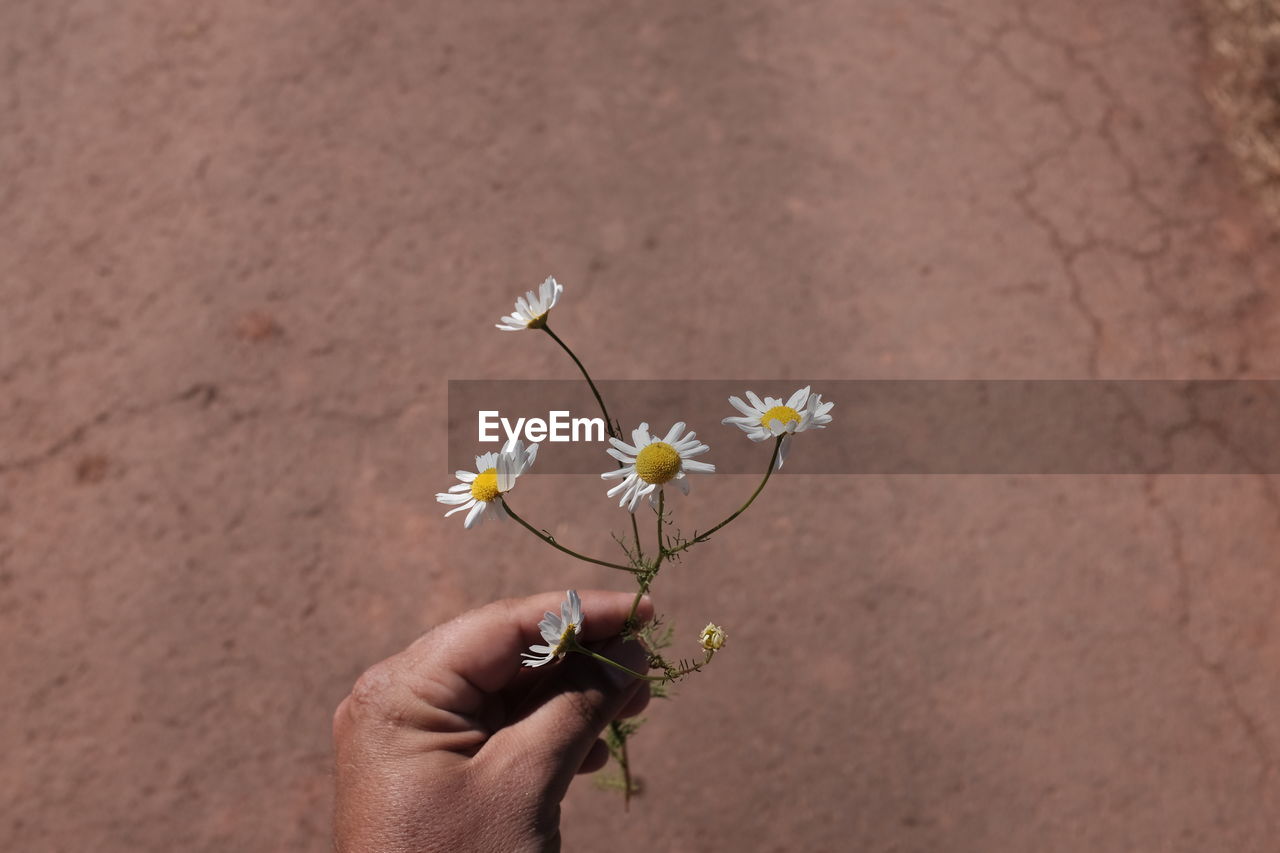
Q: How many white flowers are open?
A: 5